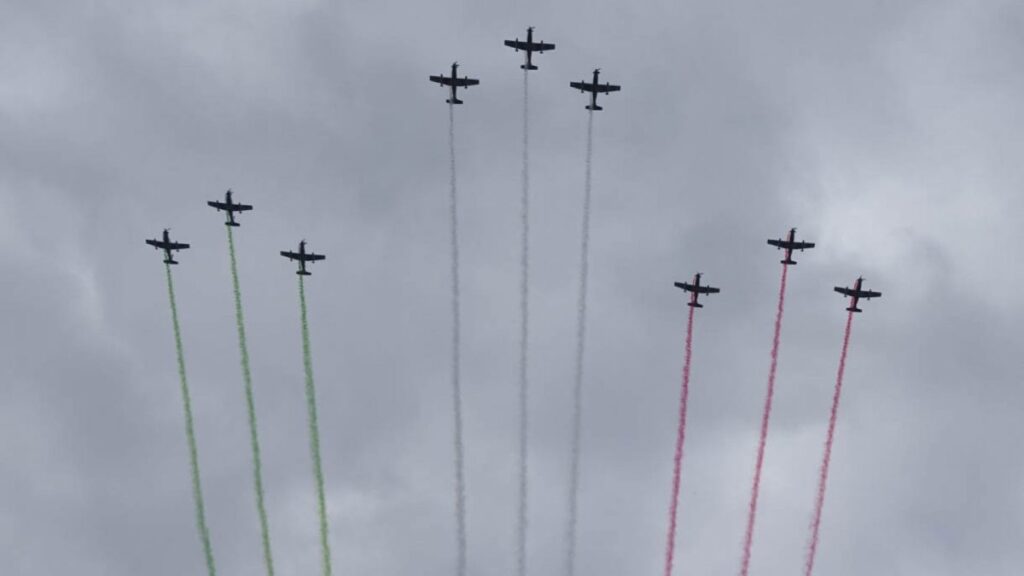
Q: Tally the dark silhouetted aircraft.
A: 9